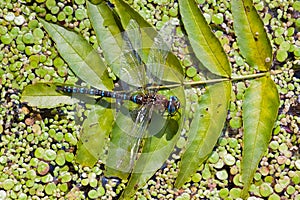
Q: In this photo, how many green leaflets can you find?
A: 11